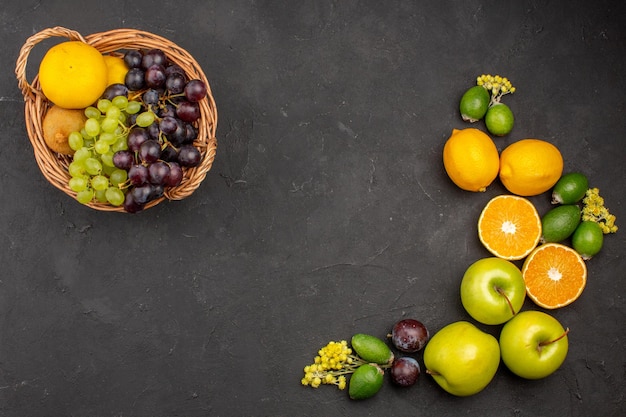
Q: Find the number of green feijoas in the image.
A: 7